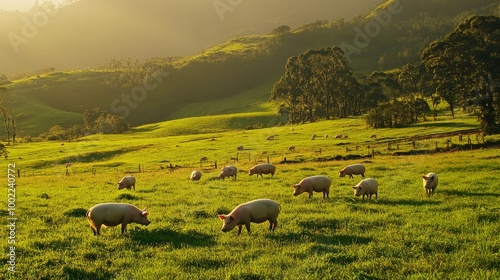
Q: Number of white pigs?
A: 10